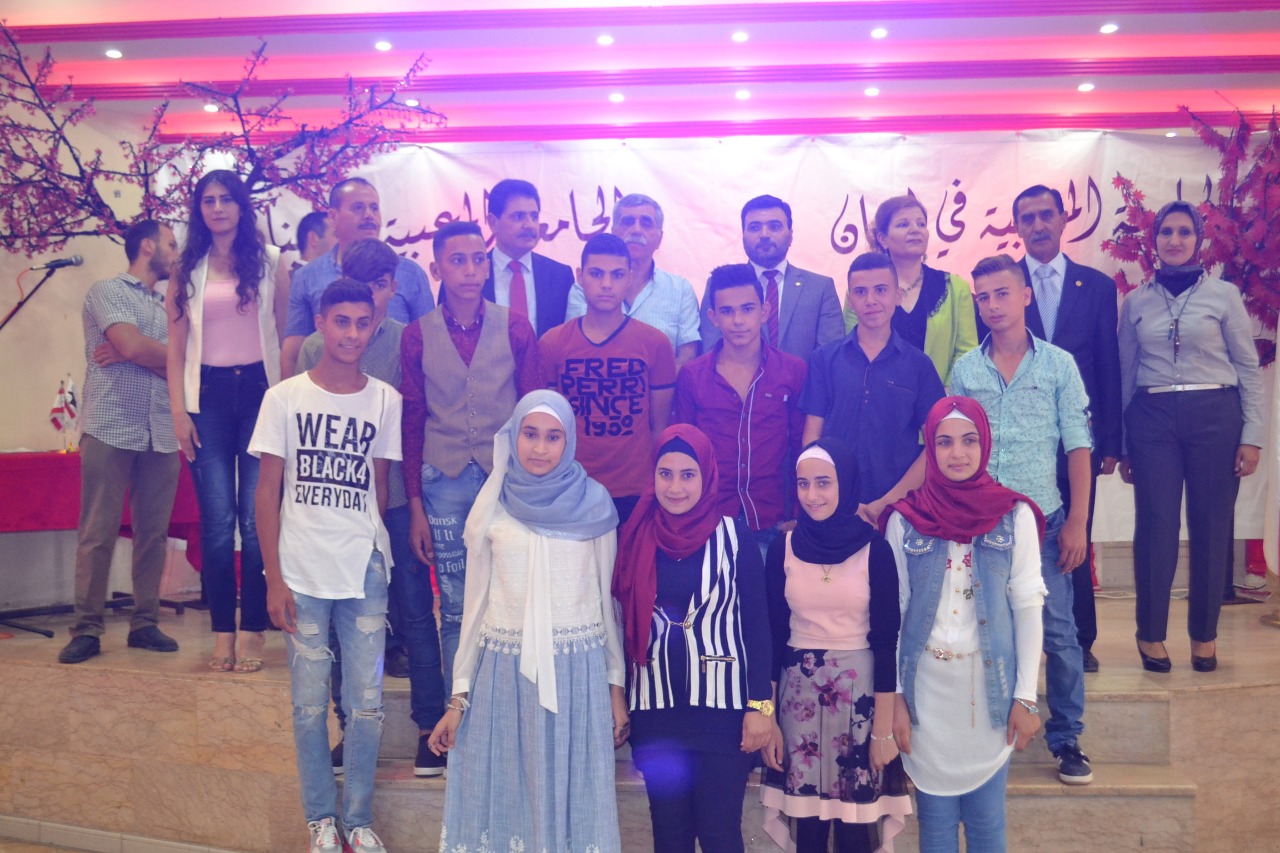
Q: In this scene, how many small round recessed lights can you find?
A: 13